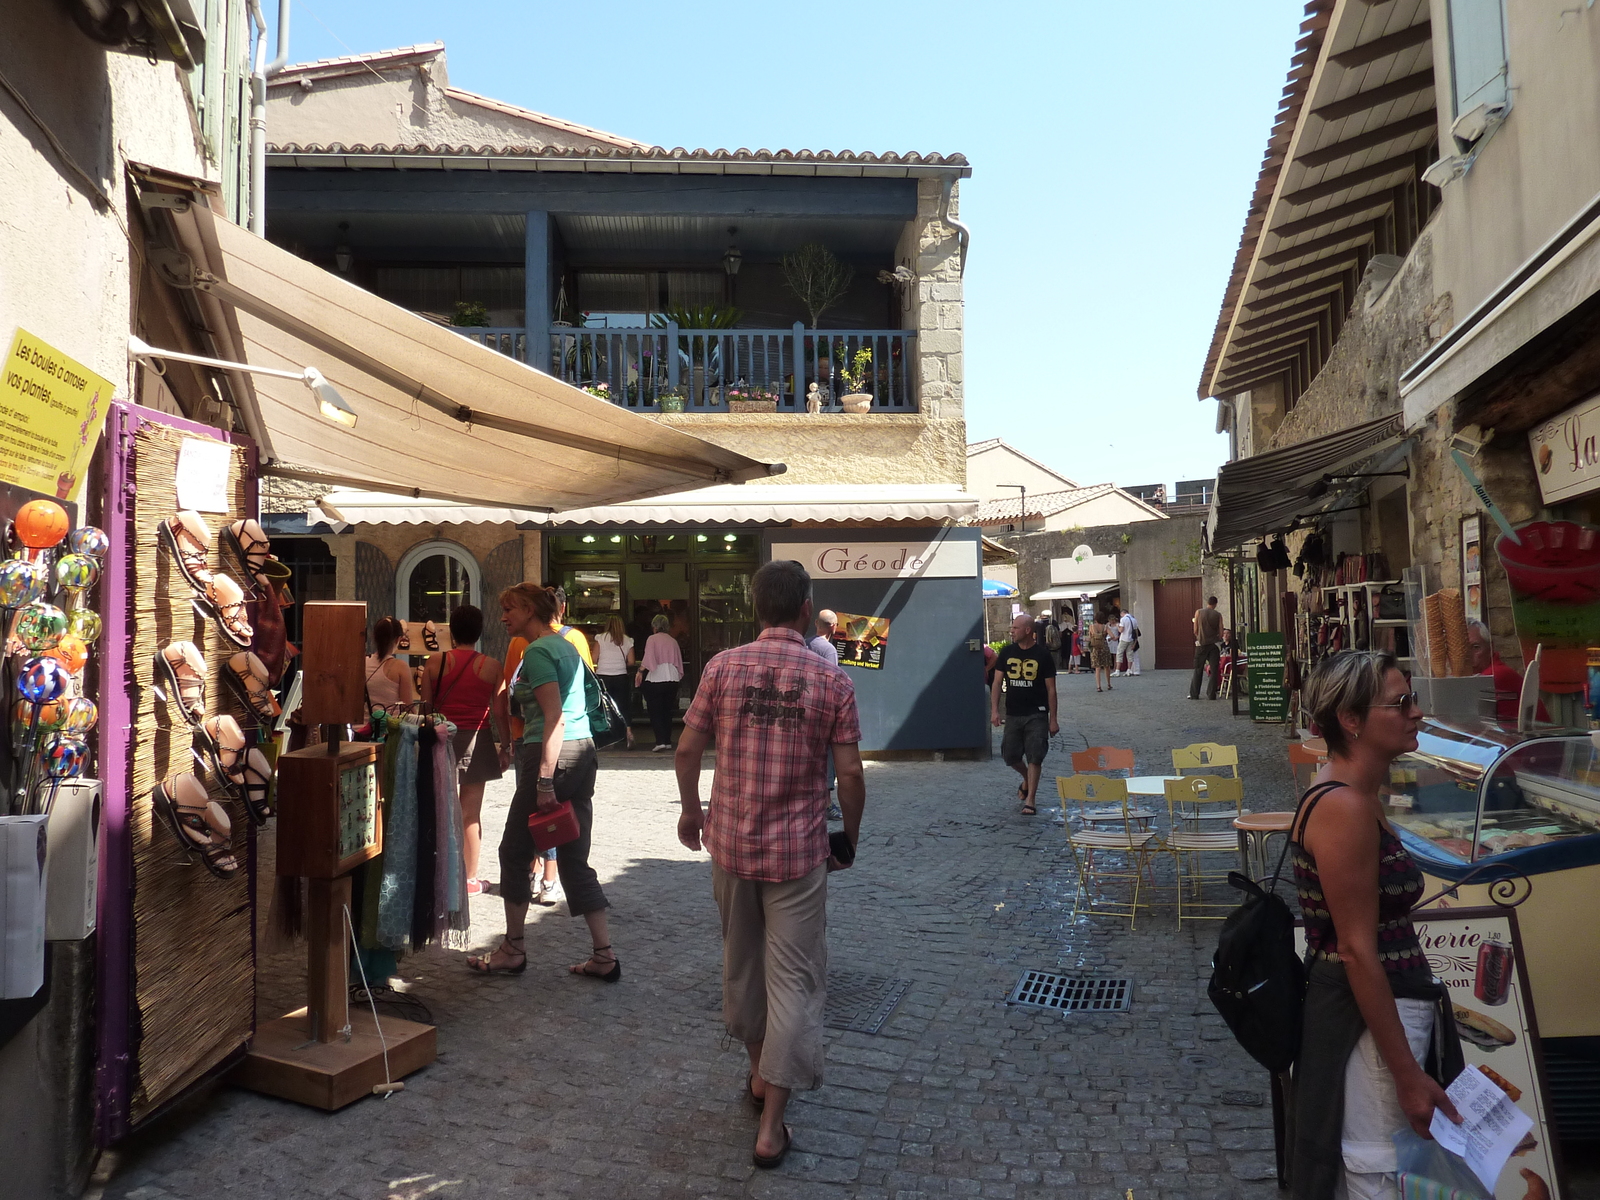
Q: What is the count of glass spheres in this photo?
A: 11